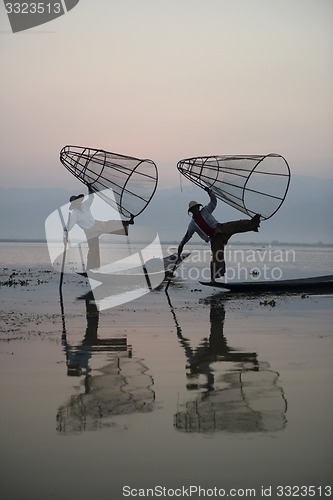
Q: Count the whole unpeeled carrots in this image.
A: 0